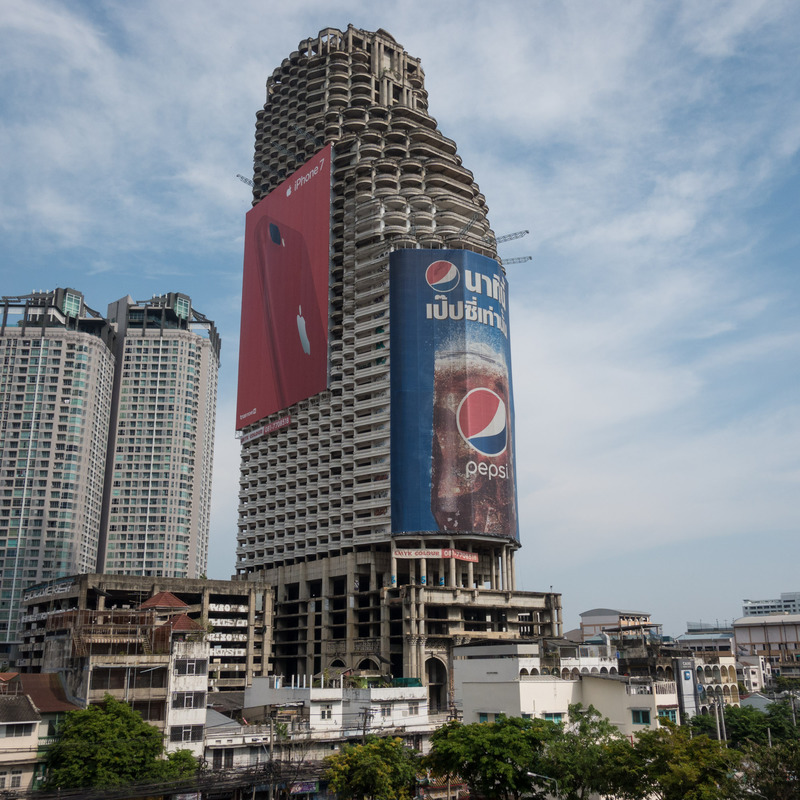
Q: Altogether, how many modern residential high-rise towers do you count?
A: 2